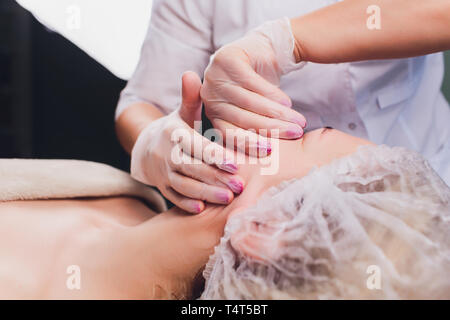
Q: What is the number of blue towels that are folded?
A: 0